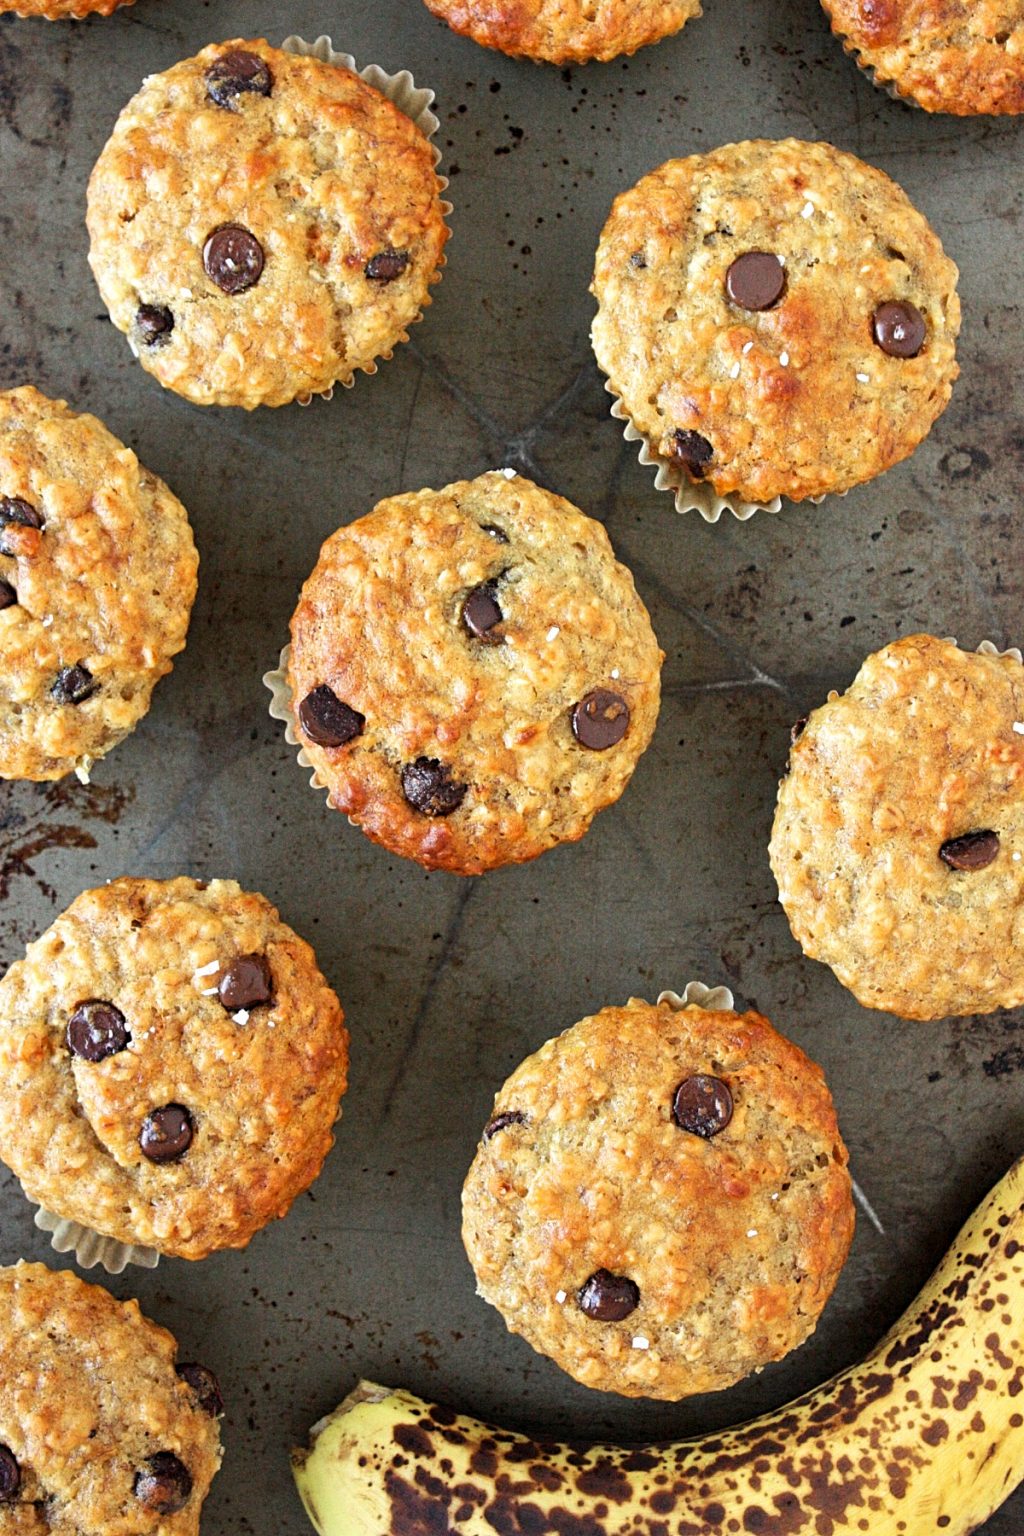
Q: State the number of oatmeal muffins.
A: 11